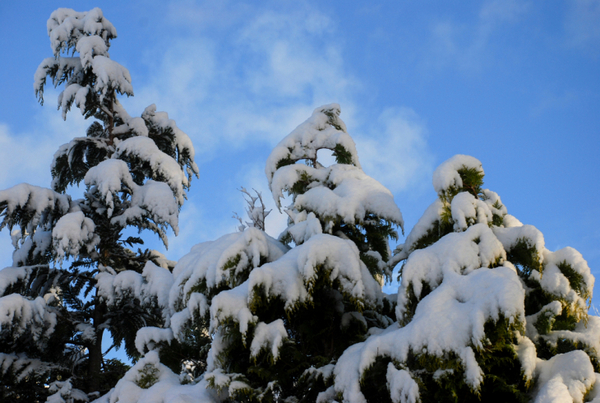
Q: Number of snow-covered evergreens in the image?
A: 3